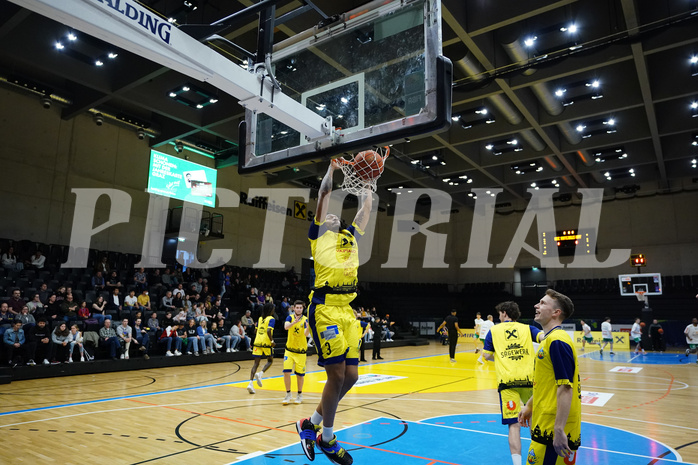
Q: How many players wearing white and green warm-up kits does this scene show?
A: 6